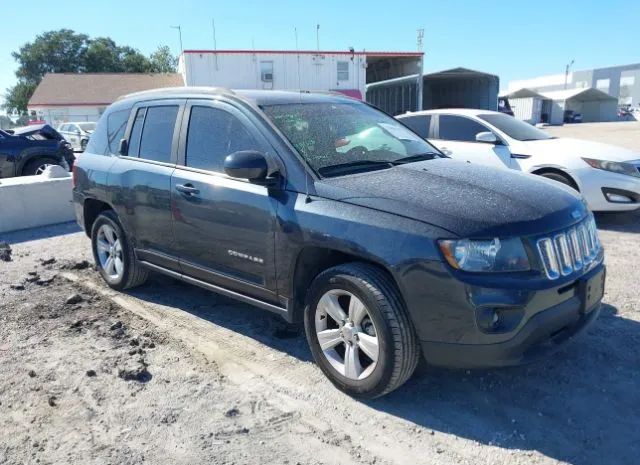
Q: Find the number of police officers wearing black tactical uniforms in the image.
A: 0